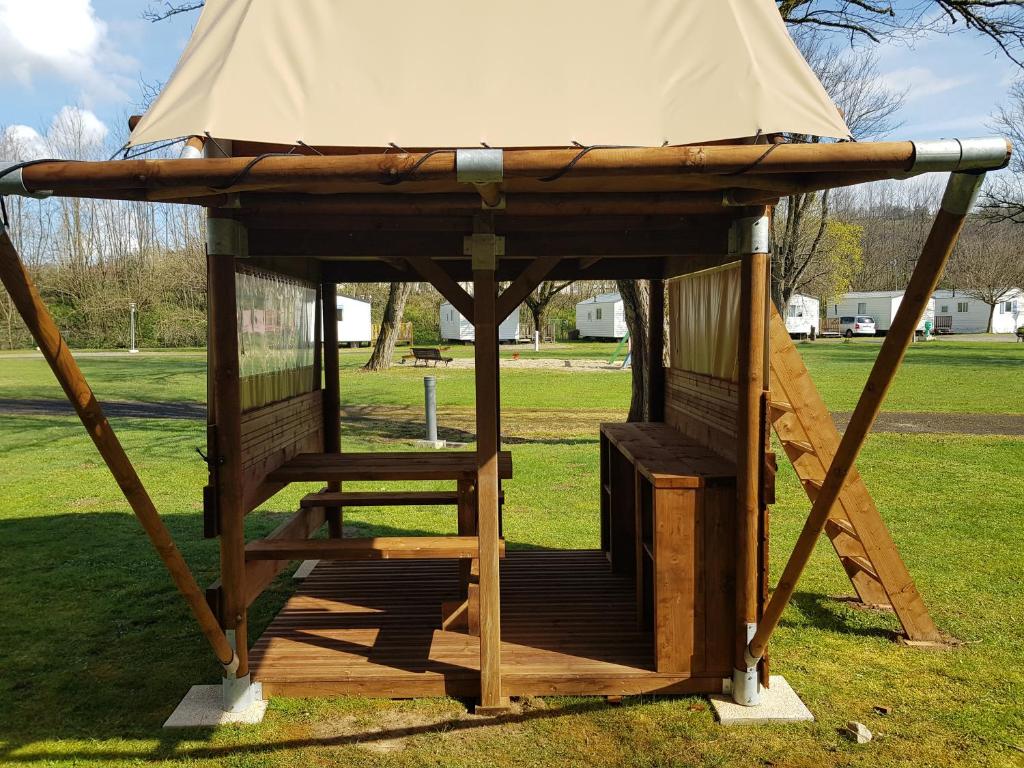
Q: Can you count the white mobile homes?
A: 6